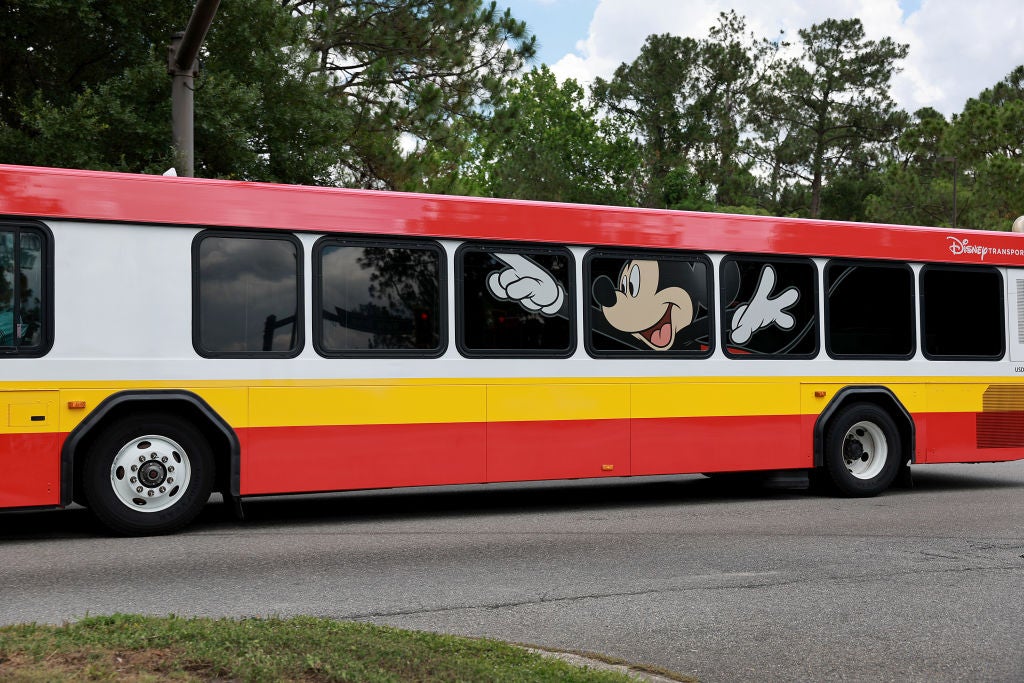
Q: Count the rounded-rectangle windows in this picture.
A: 8